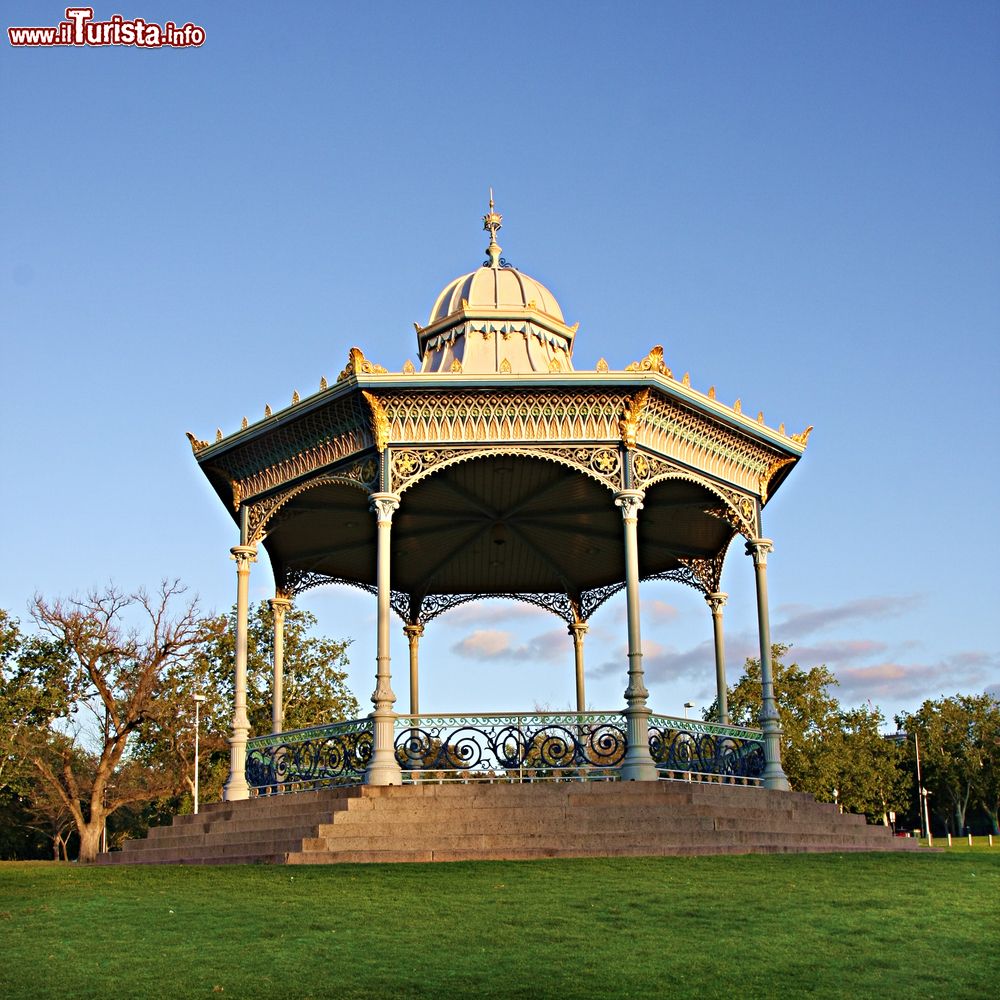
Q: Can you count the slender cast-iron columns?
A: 8